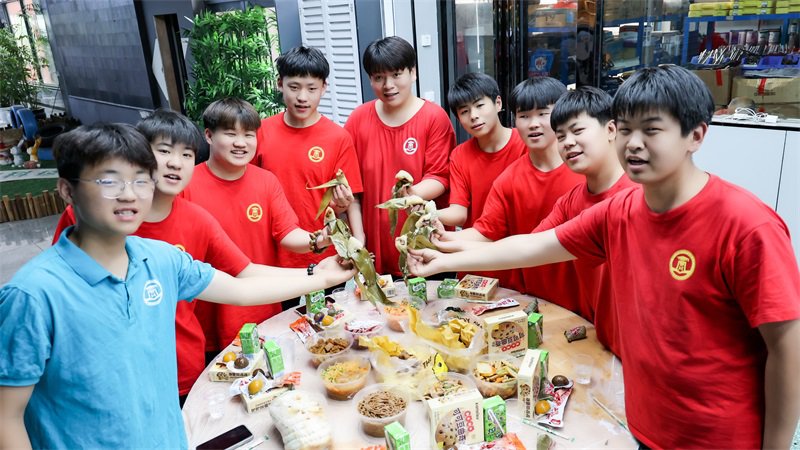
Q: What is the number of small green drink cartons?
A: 9